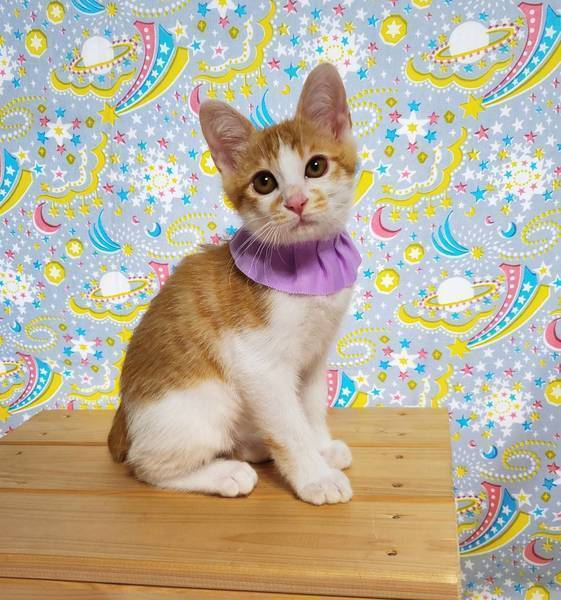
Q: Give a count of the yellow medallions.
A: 12